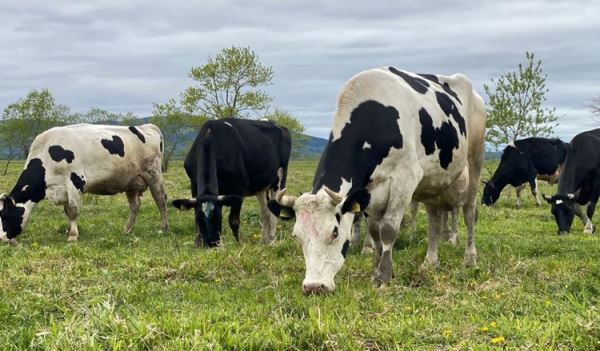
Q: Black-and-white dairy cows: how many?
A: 5